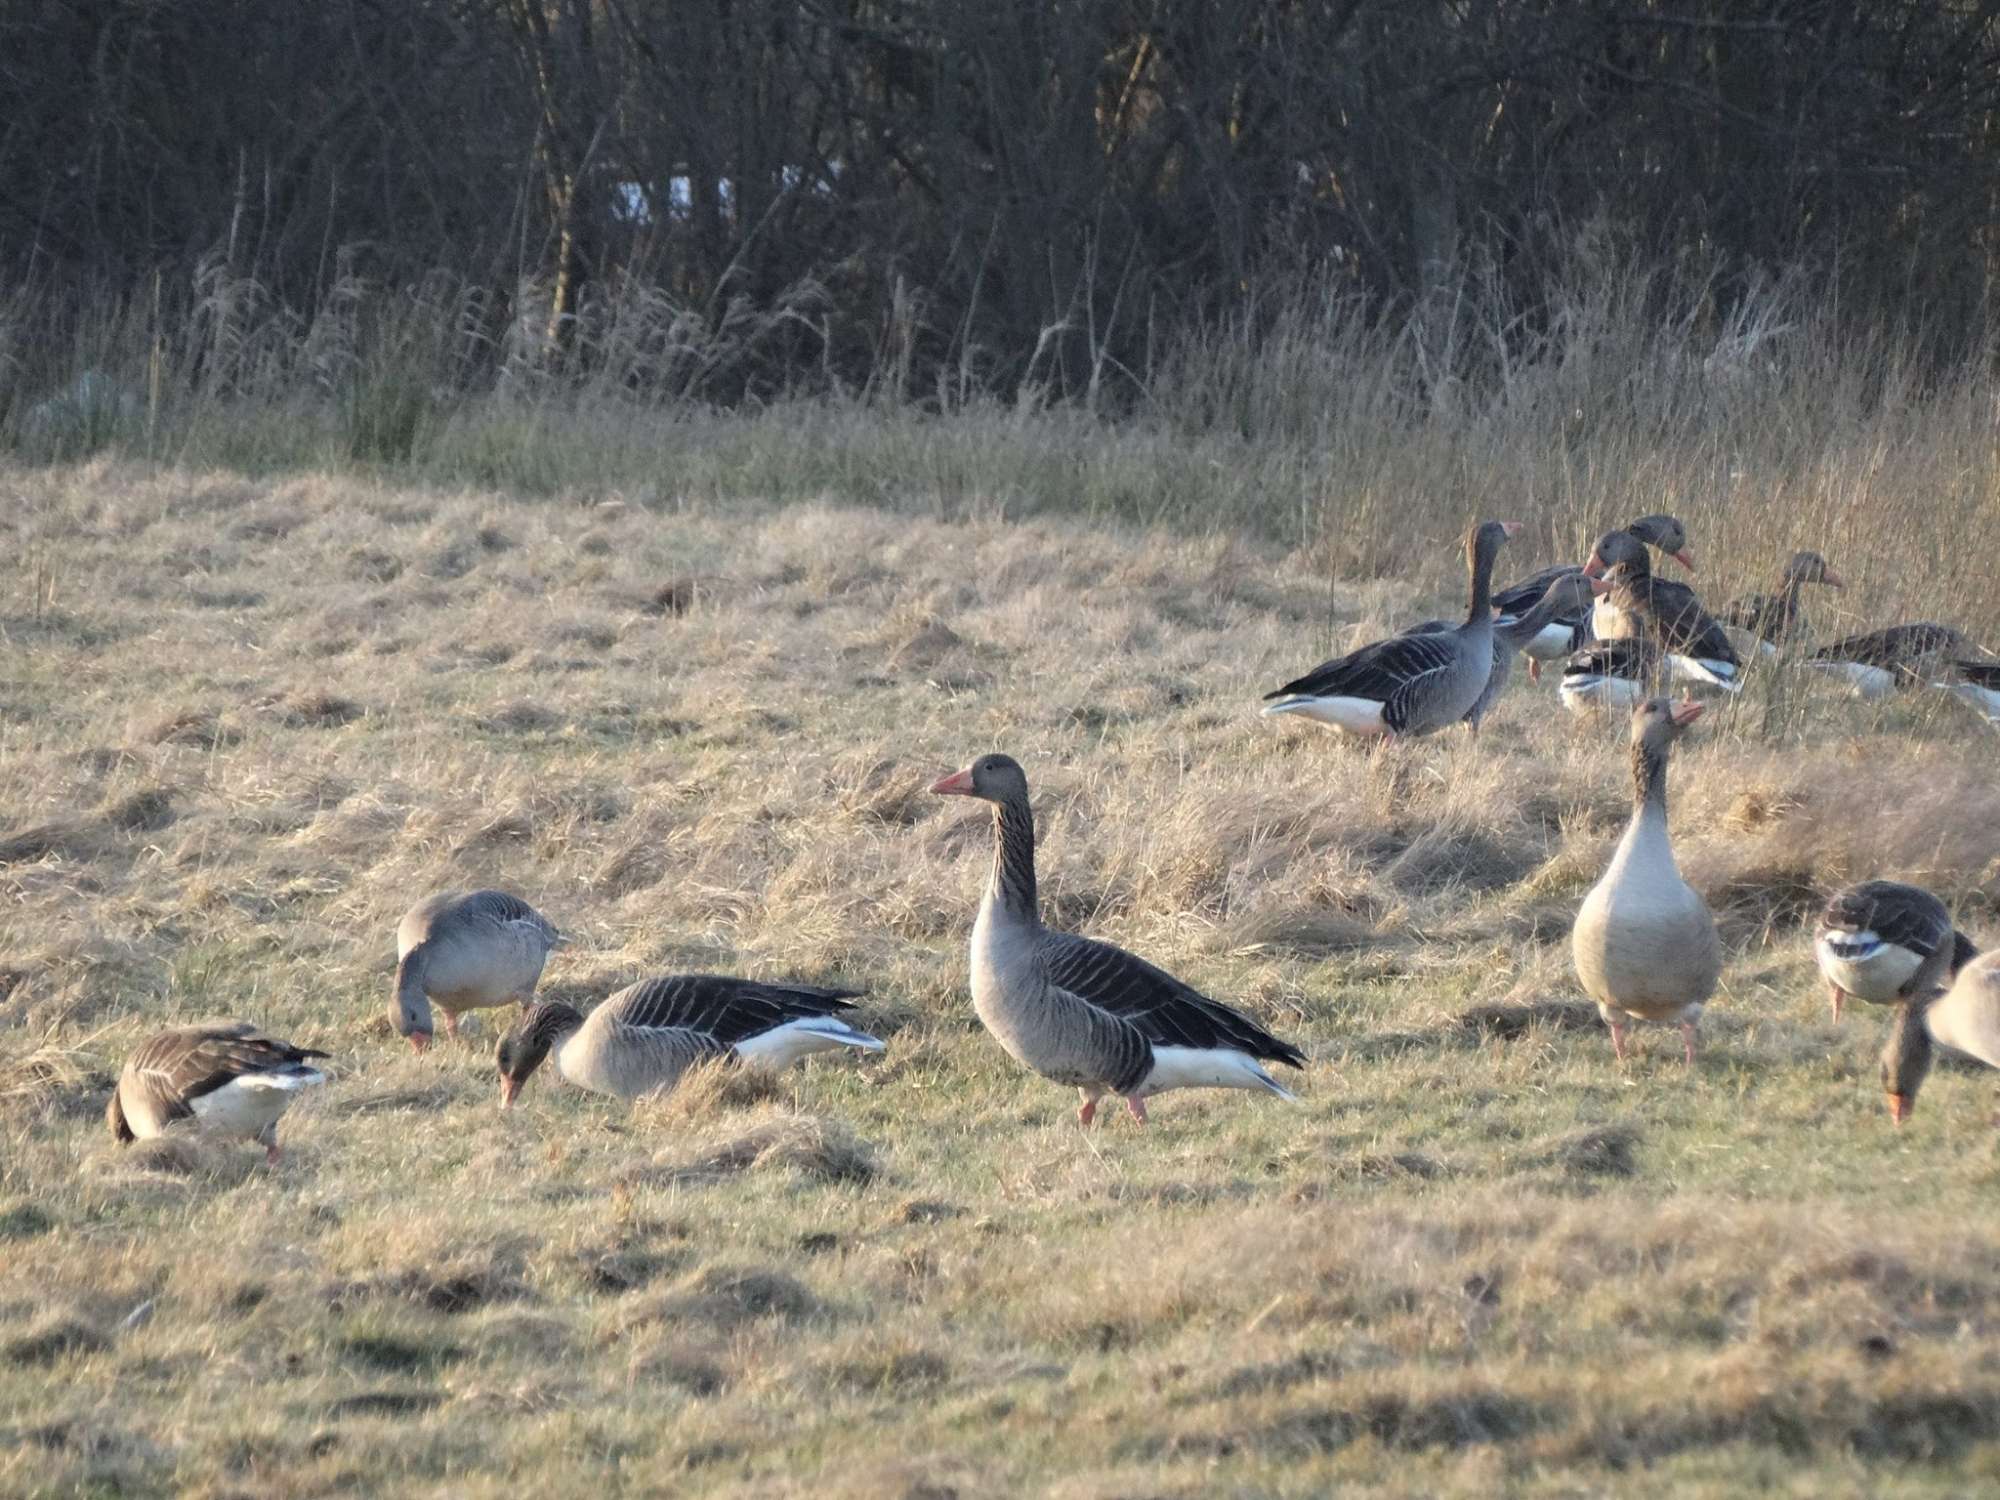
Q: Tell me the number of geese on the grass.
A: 15